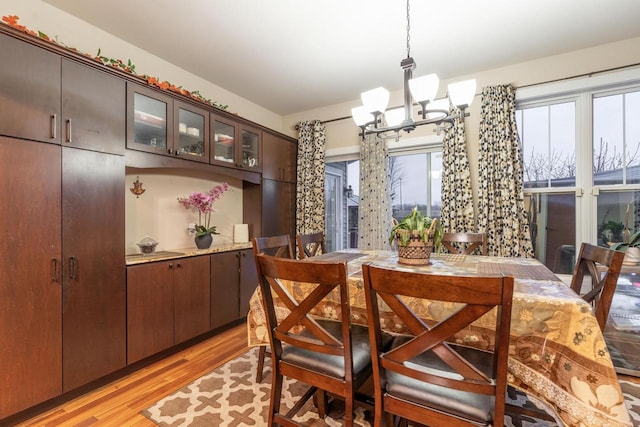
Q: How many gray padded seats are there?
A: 2